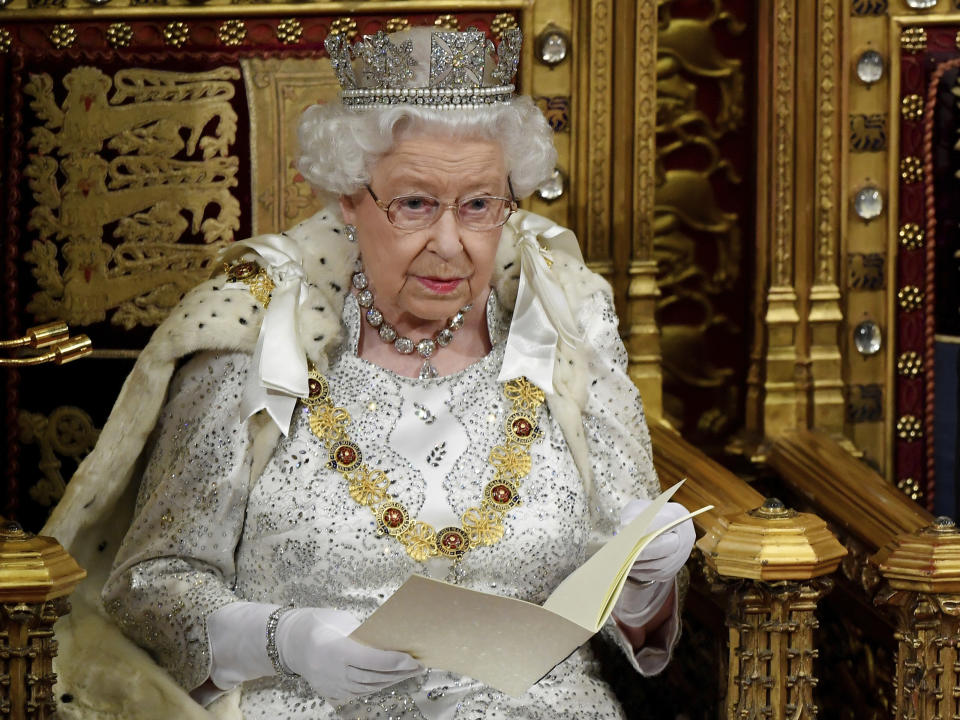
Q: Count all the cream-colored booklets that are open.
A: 1